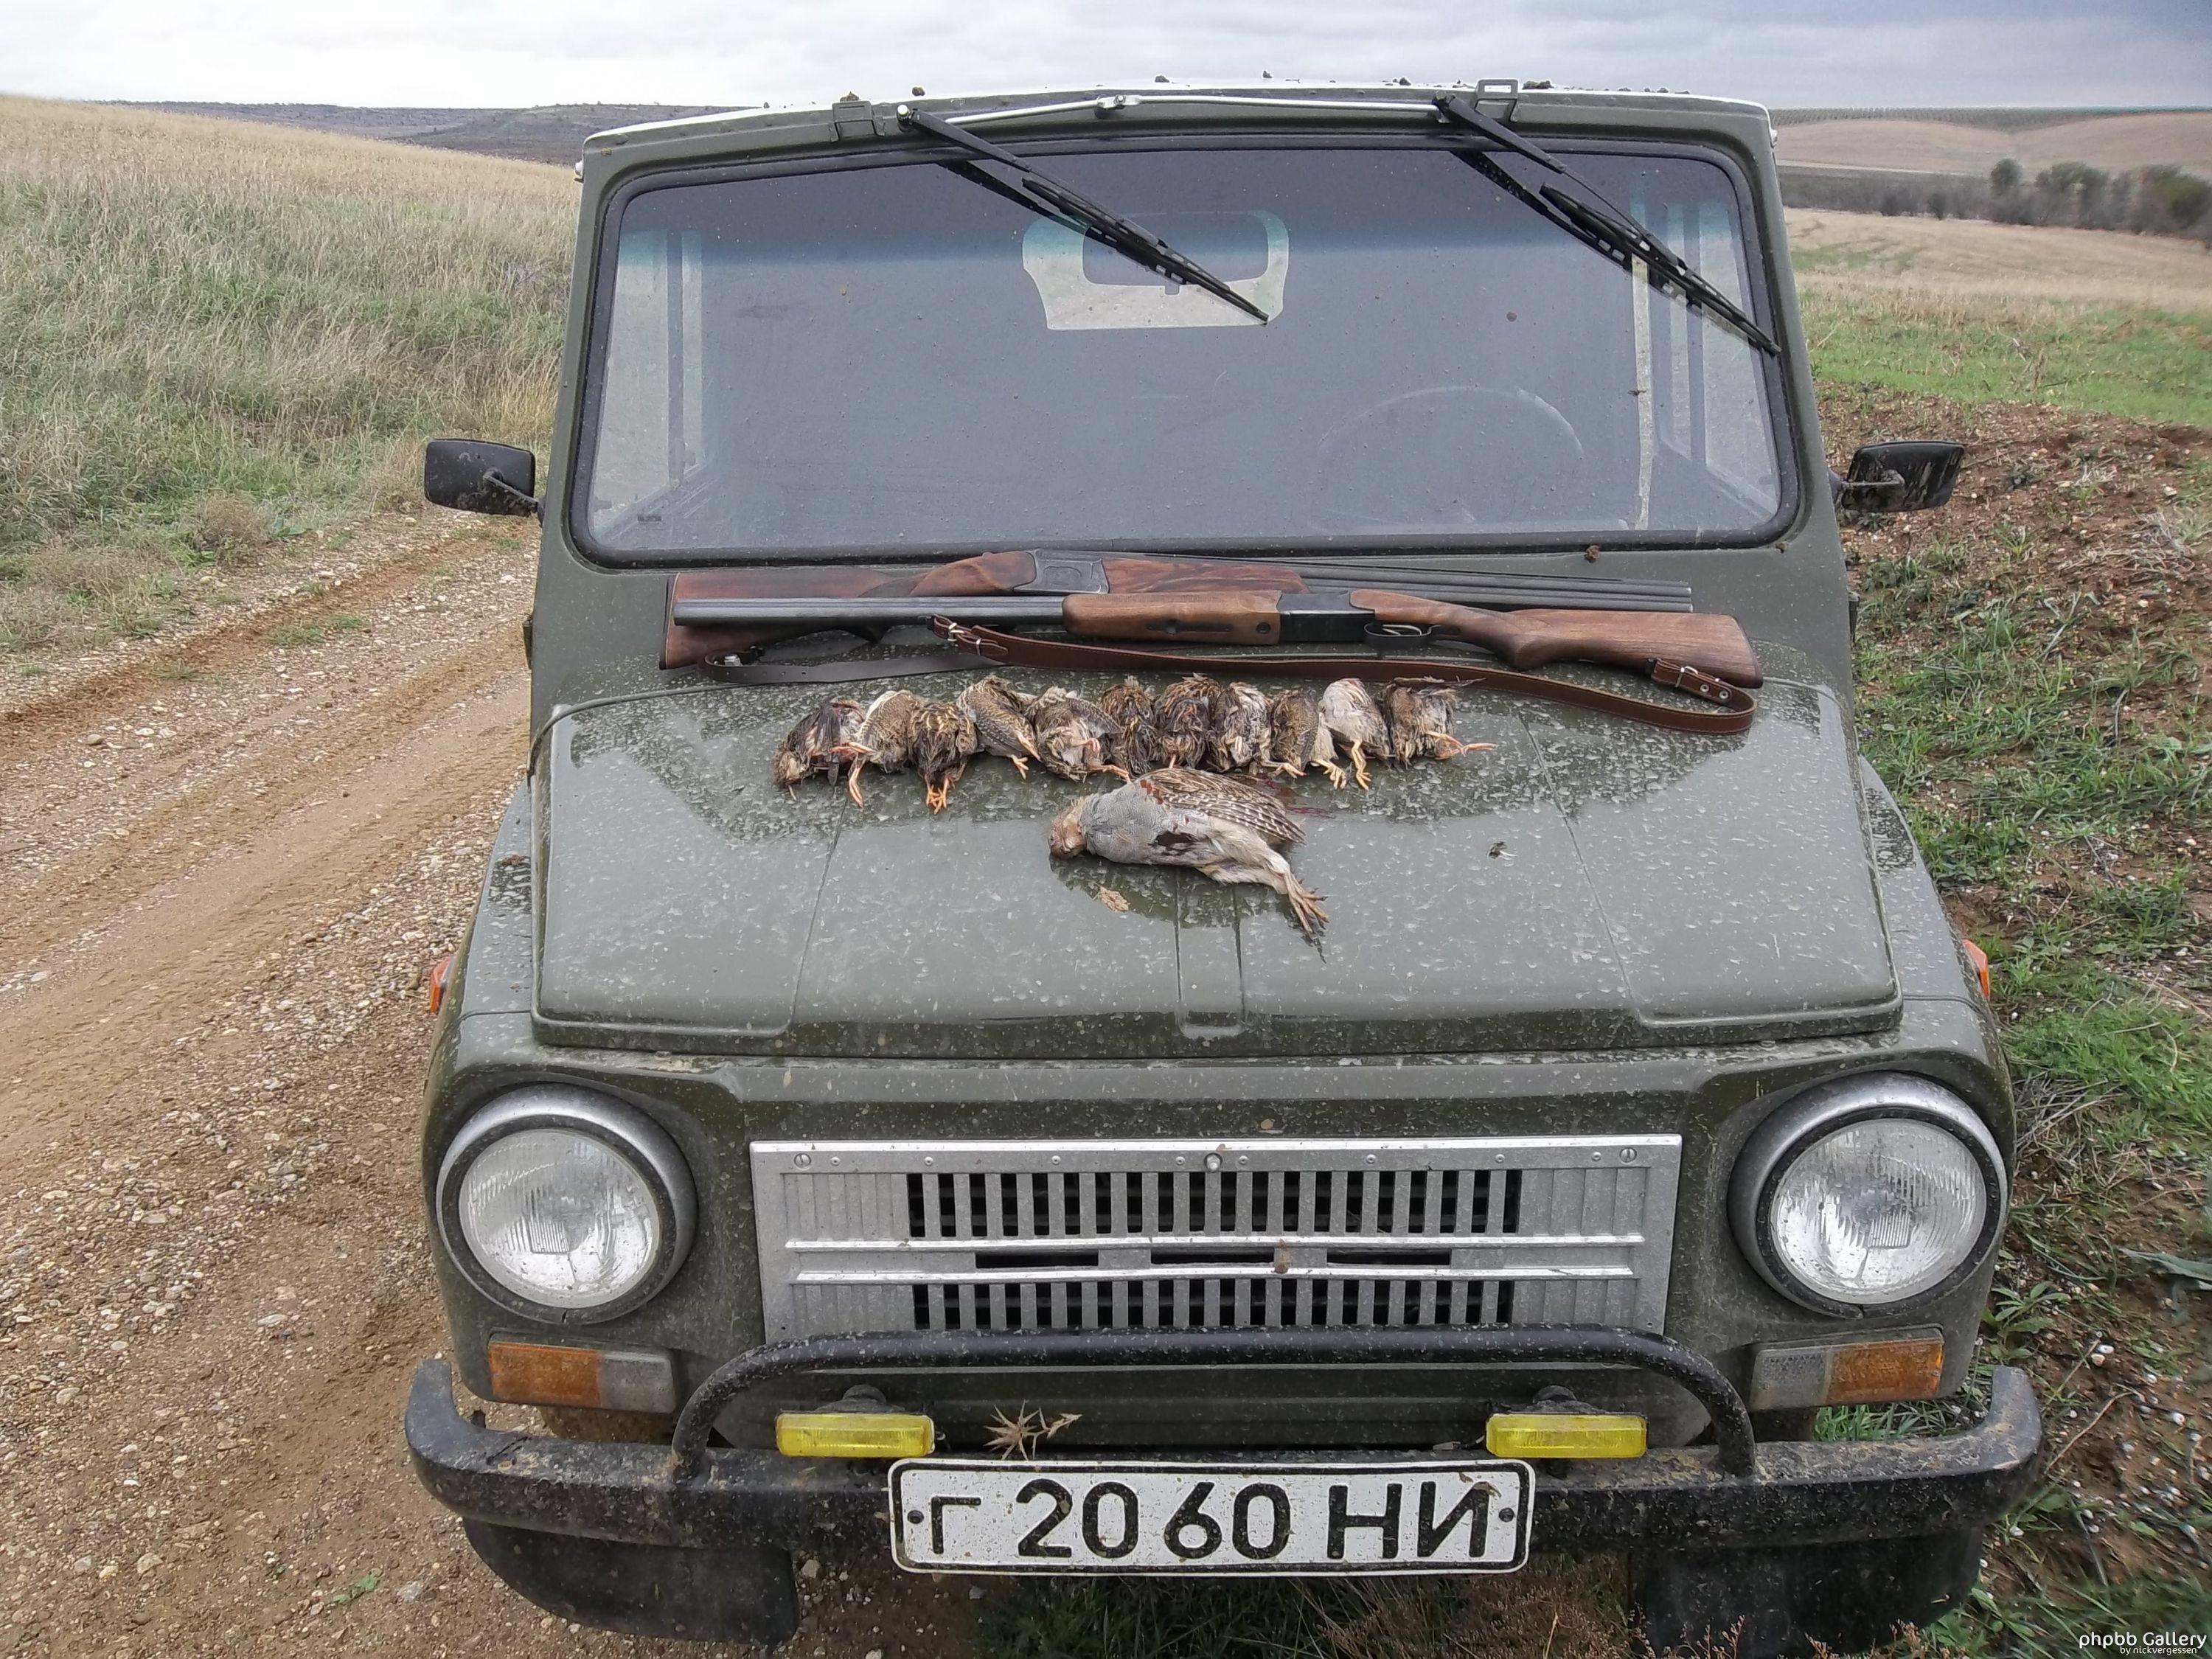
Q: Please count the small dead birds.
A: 11